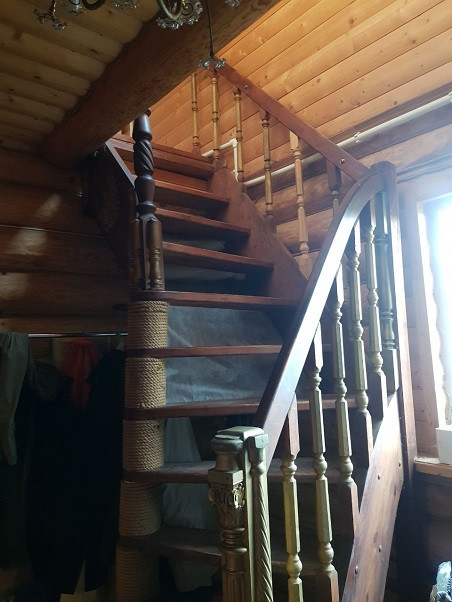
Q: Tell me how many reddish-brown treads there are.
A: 9